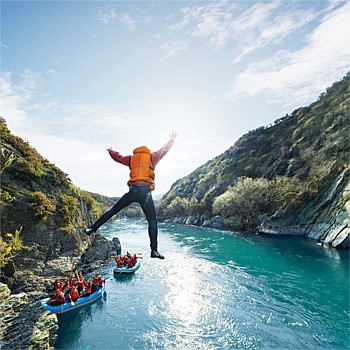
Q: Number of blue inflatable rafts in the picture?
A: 2